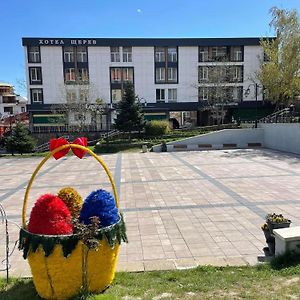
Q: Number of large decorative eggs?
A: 3